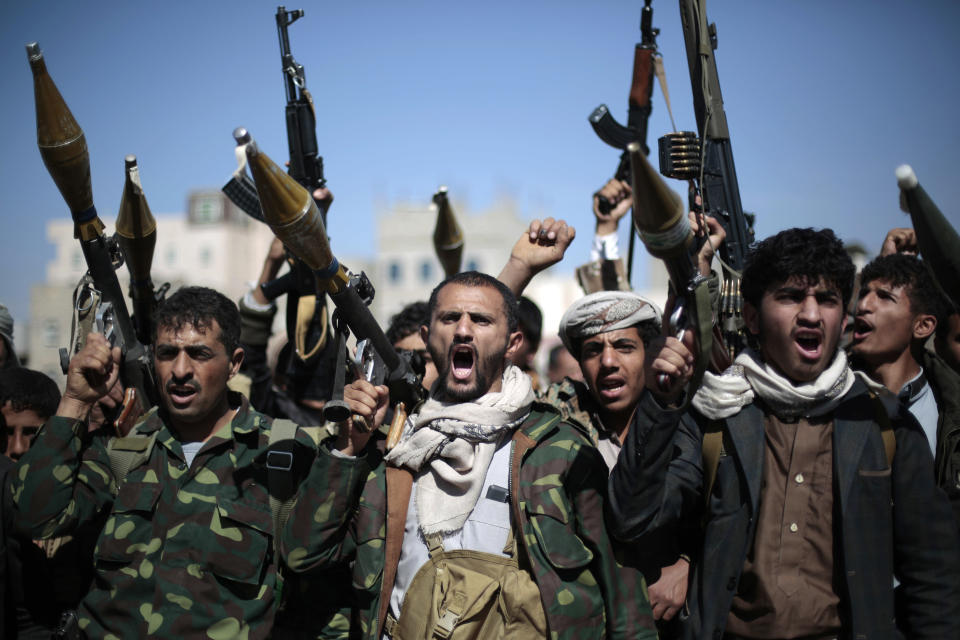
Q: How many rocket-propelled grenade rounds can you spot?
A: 6